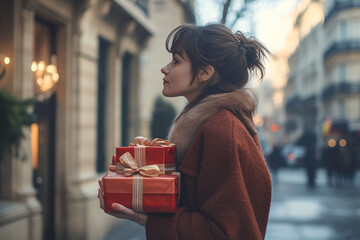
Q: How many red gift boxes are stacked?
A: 2